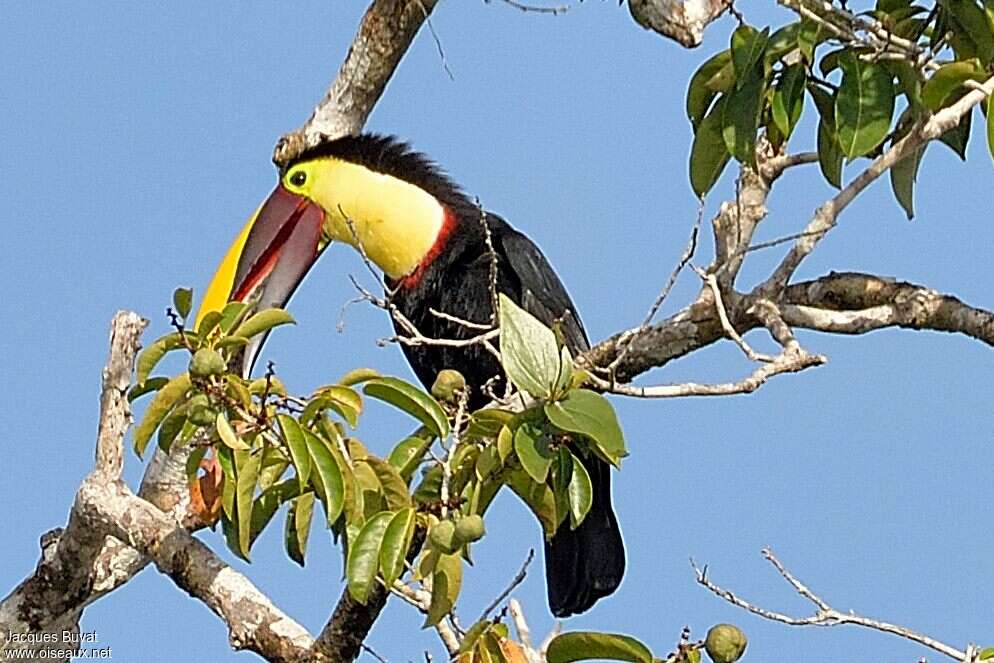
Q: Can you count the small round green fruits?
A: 6